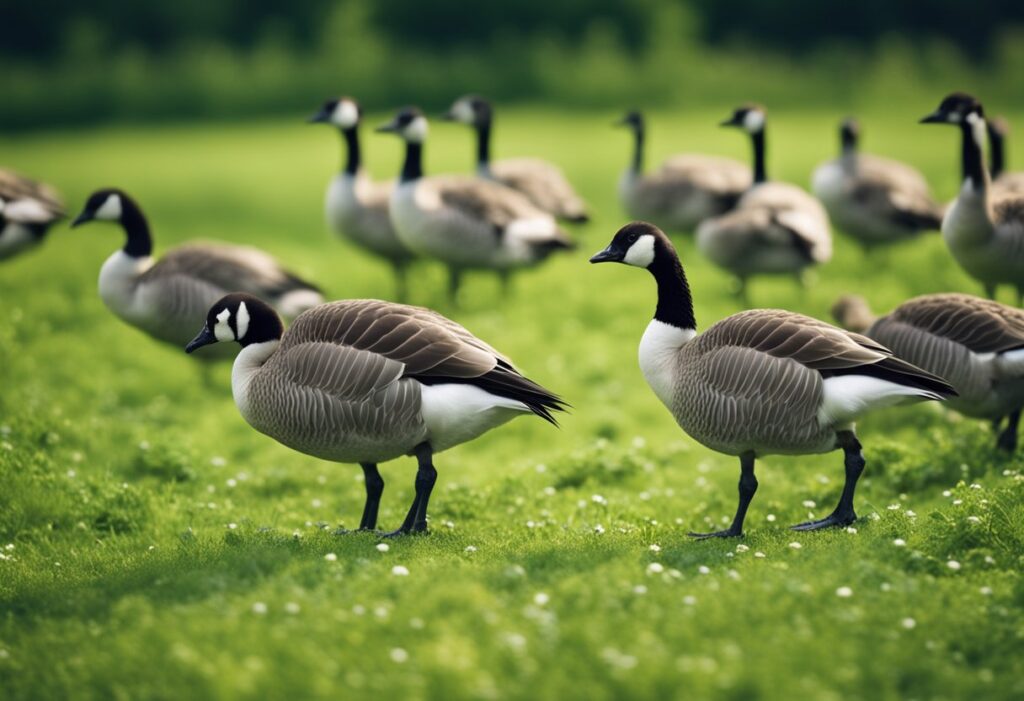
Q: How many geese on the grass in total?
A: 13